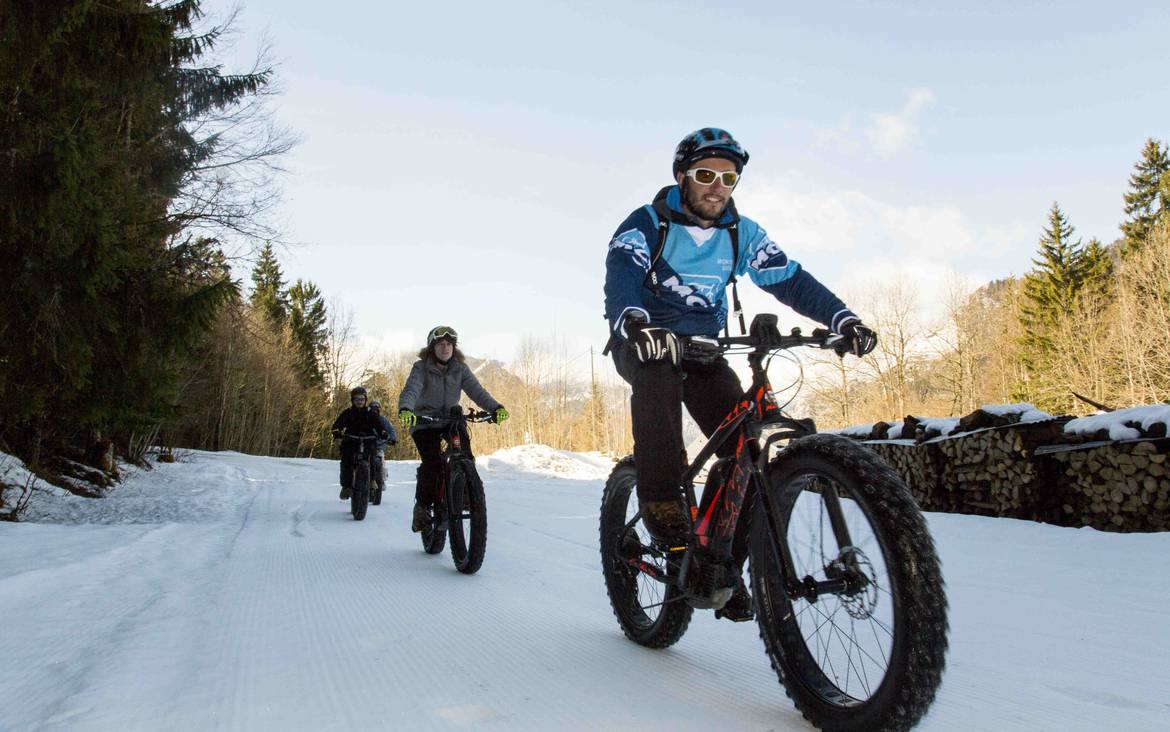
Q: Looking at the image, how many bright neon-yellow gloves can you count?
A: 2